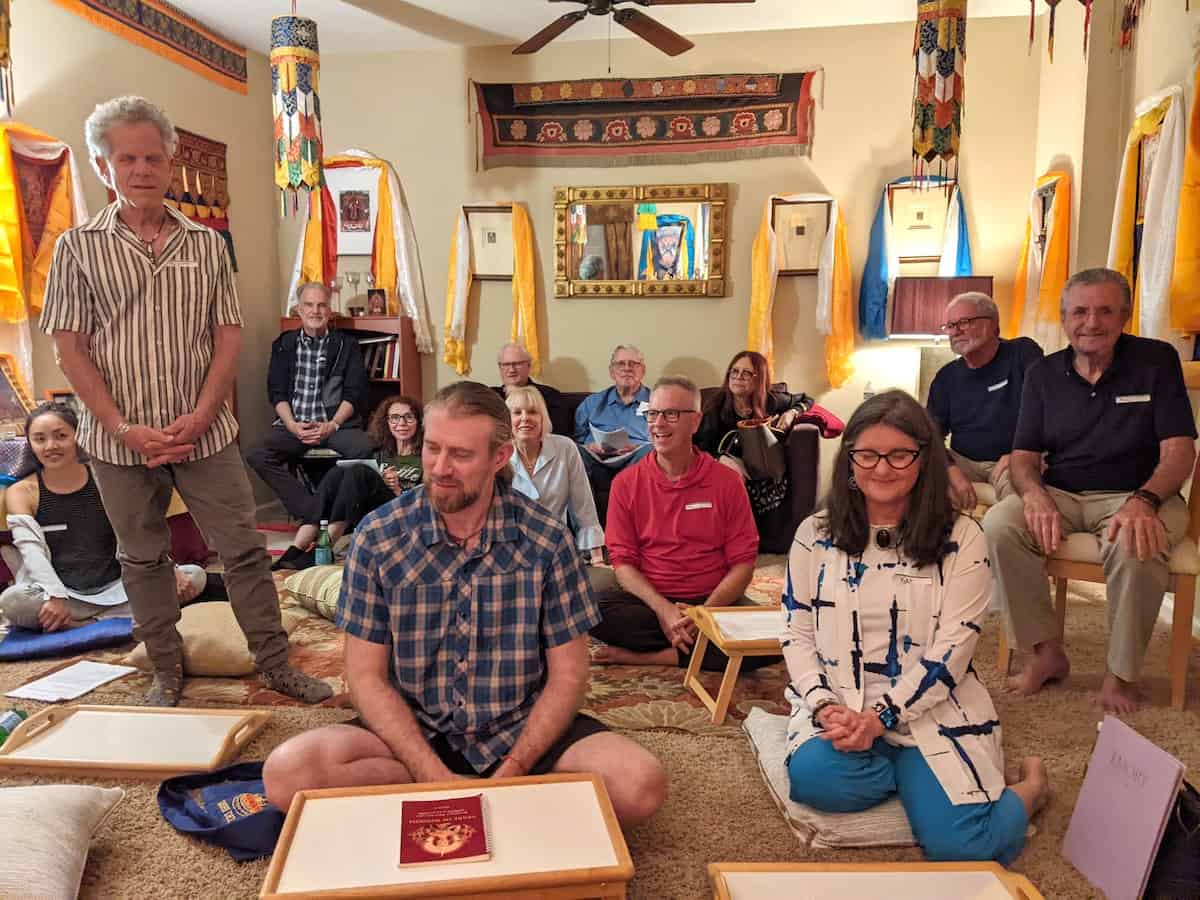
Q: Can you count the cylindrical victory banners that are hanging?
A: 2